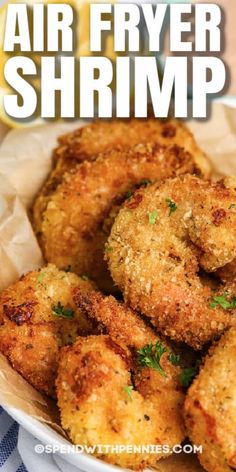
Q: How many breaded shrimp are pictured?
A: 6